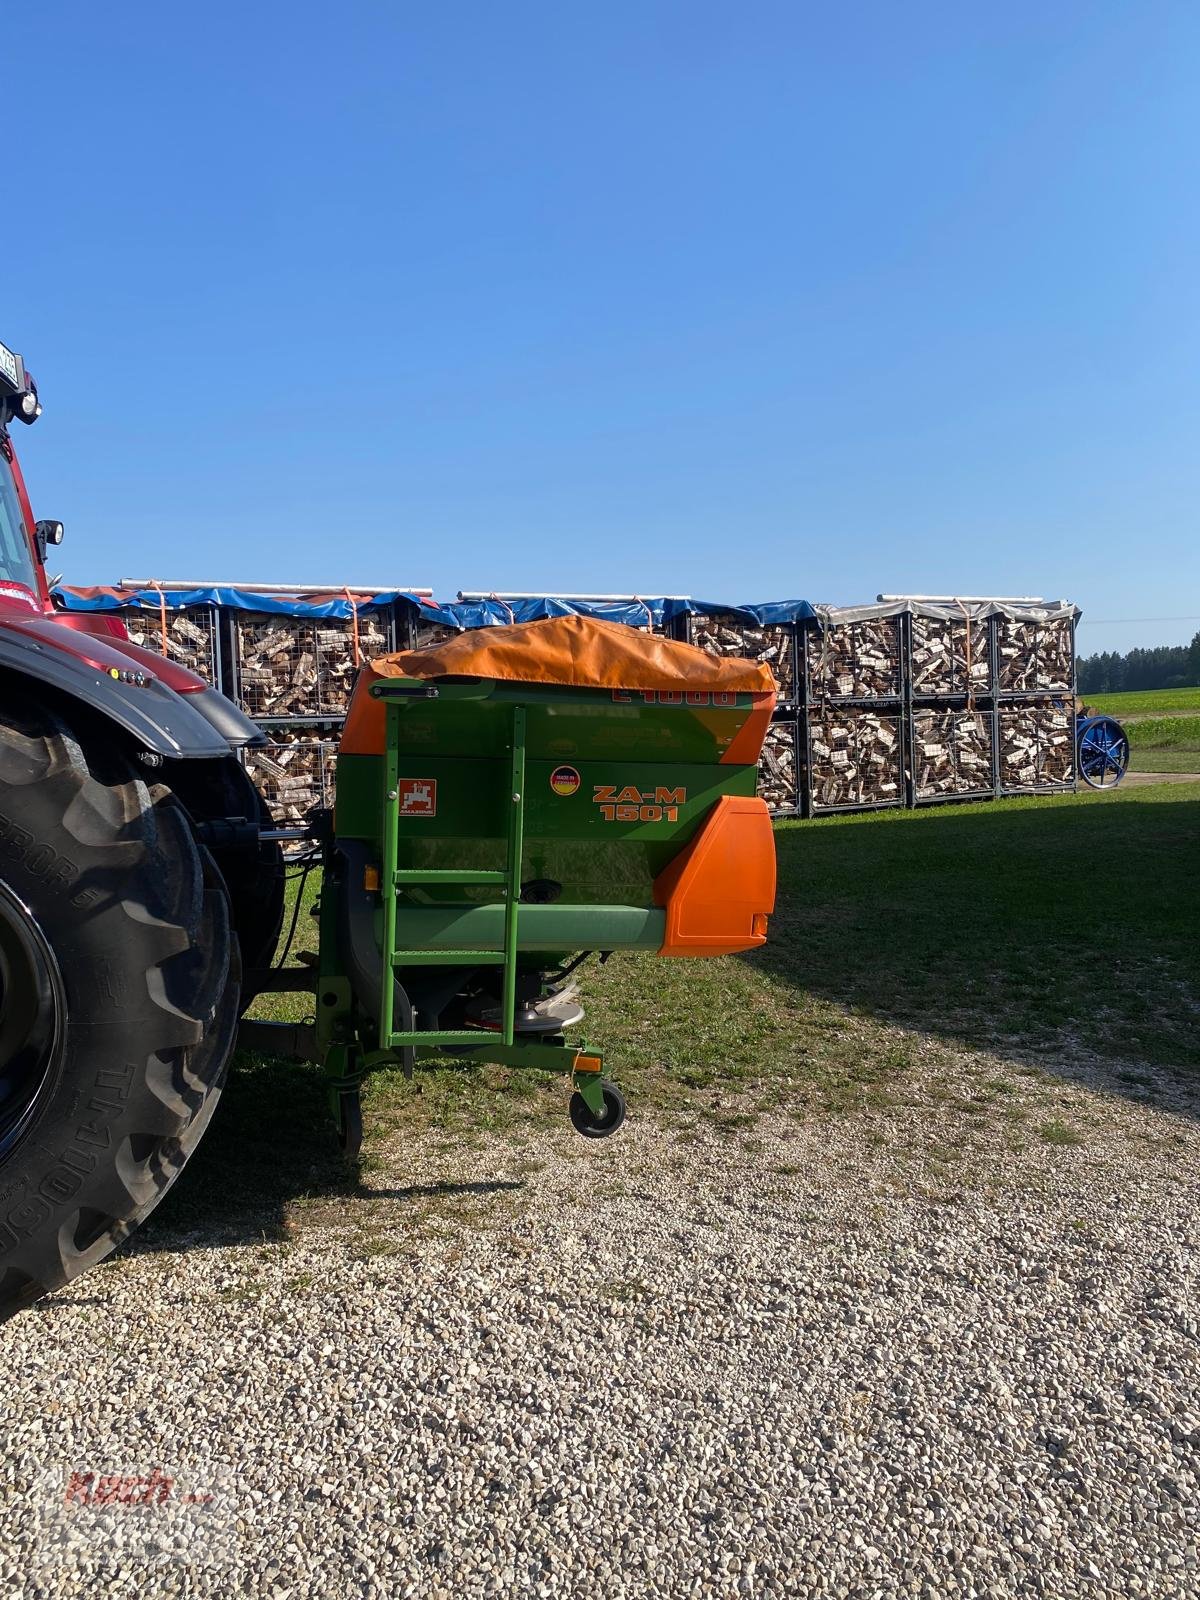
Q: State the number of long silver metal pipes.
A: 3